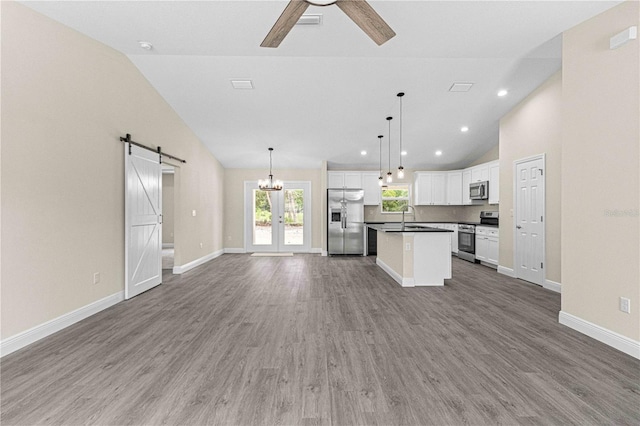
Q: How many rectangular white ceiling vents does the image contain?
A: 3